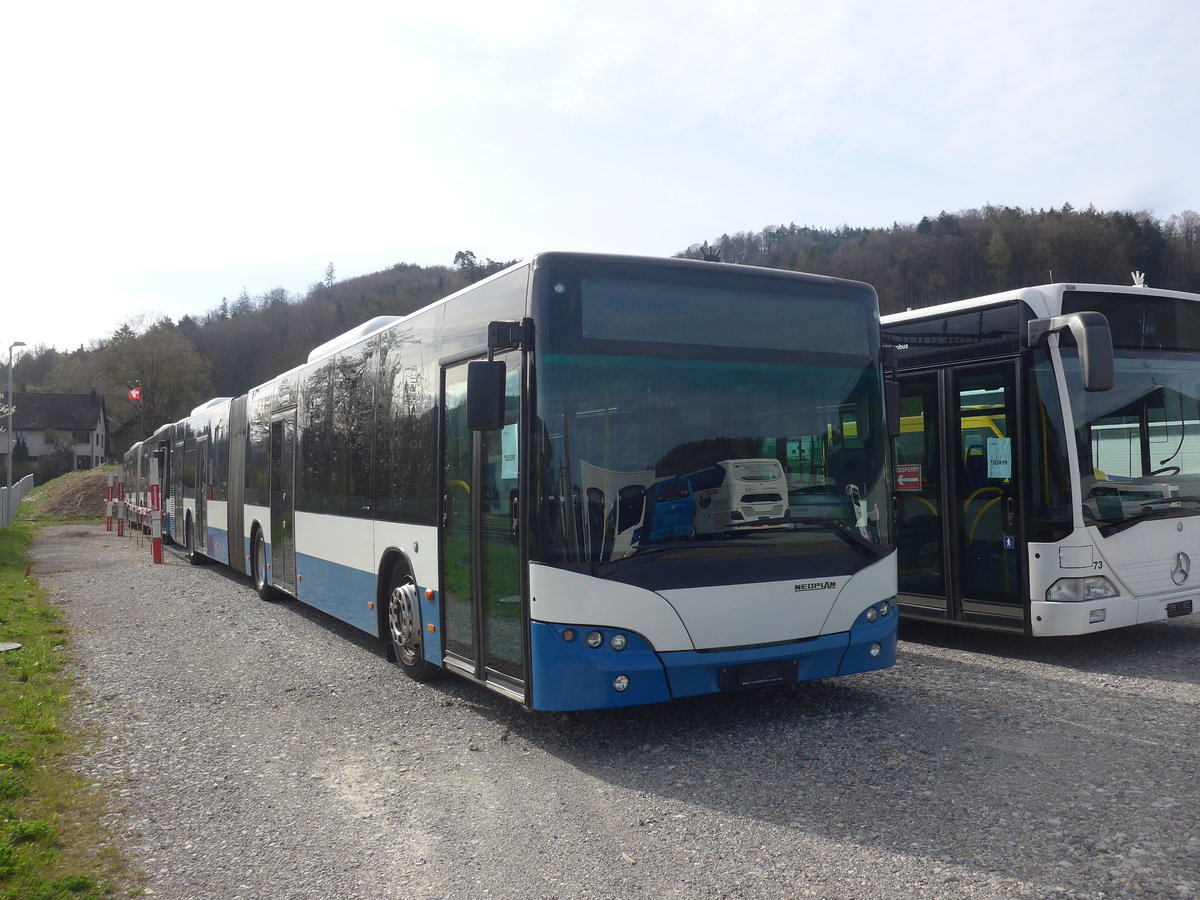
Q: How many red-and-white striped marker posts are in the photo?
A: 3